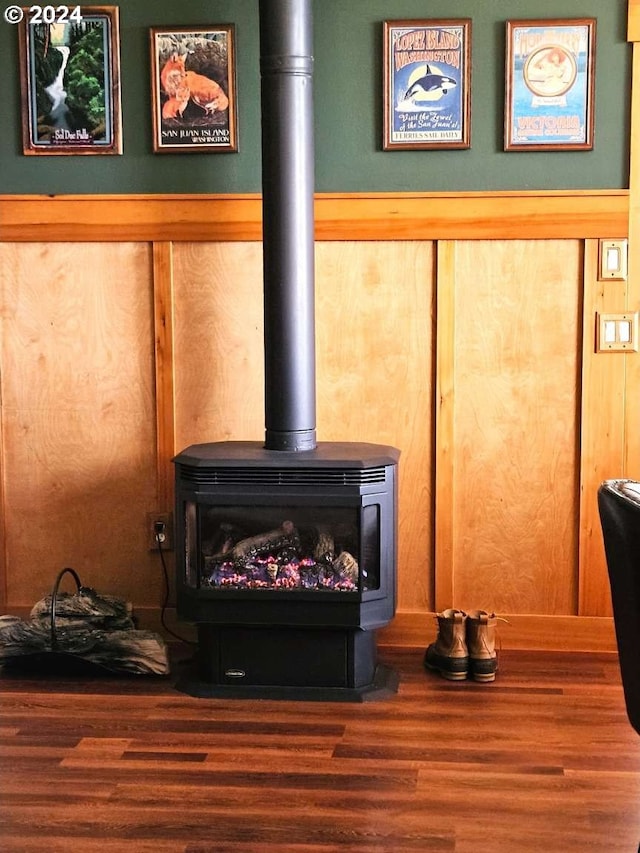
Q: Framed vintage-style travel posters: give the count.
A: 4